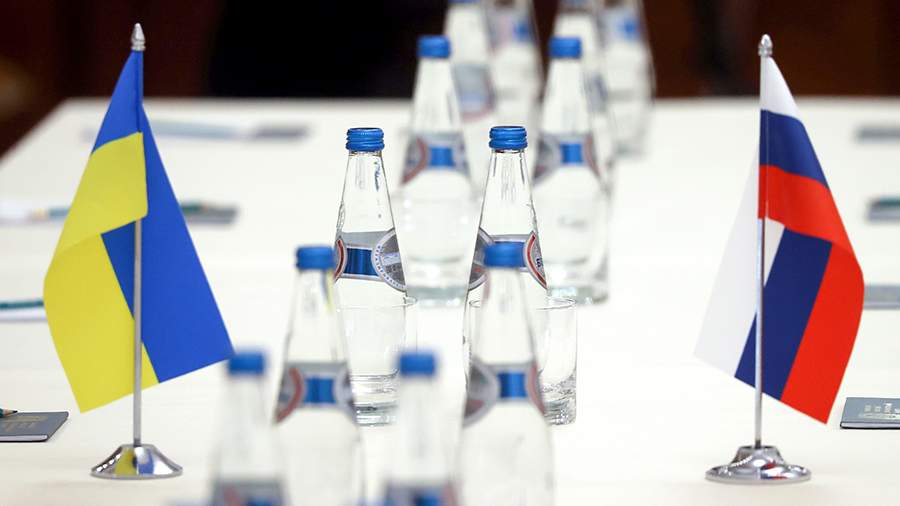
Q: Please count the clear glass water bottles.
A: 12